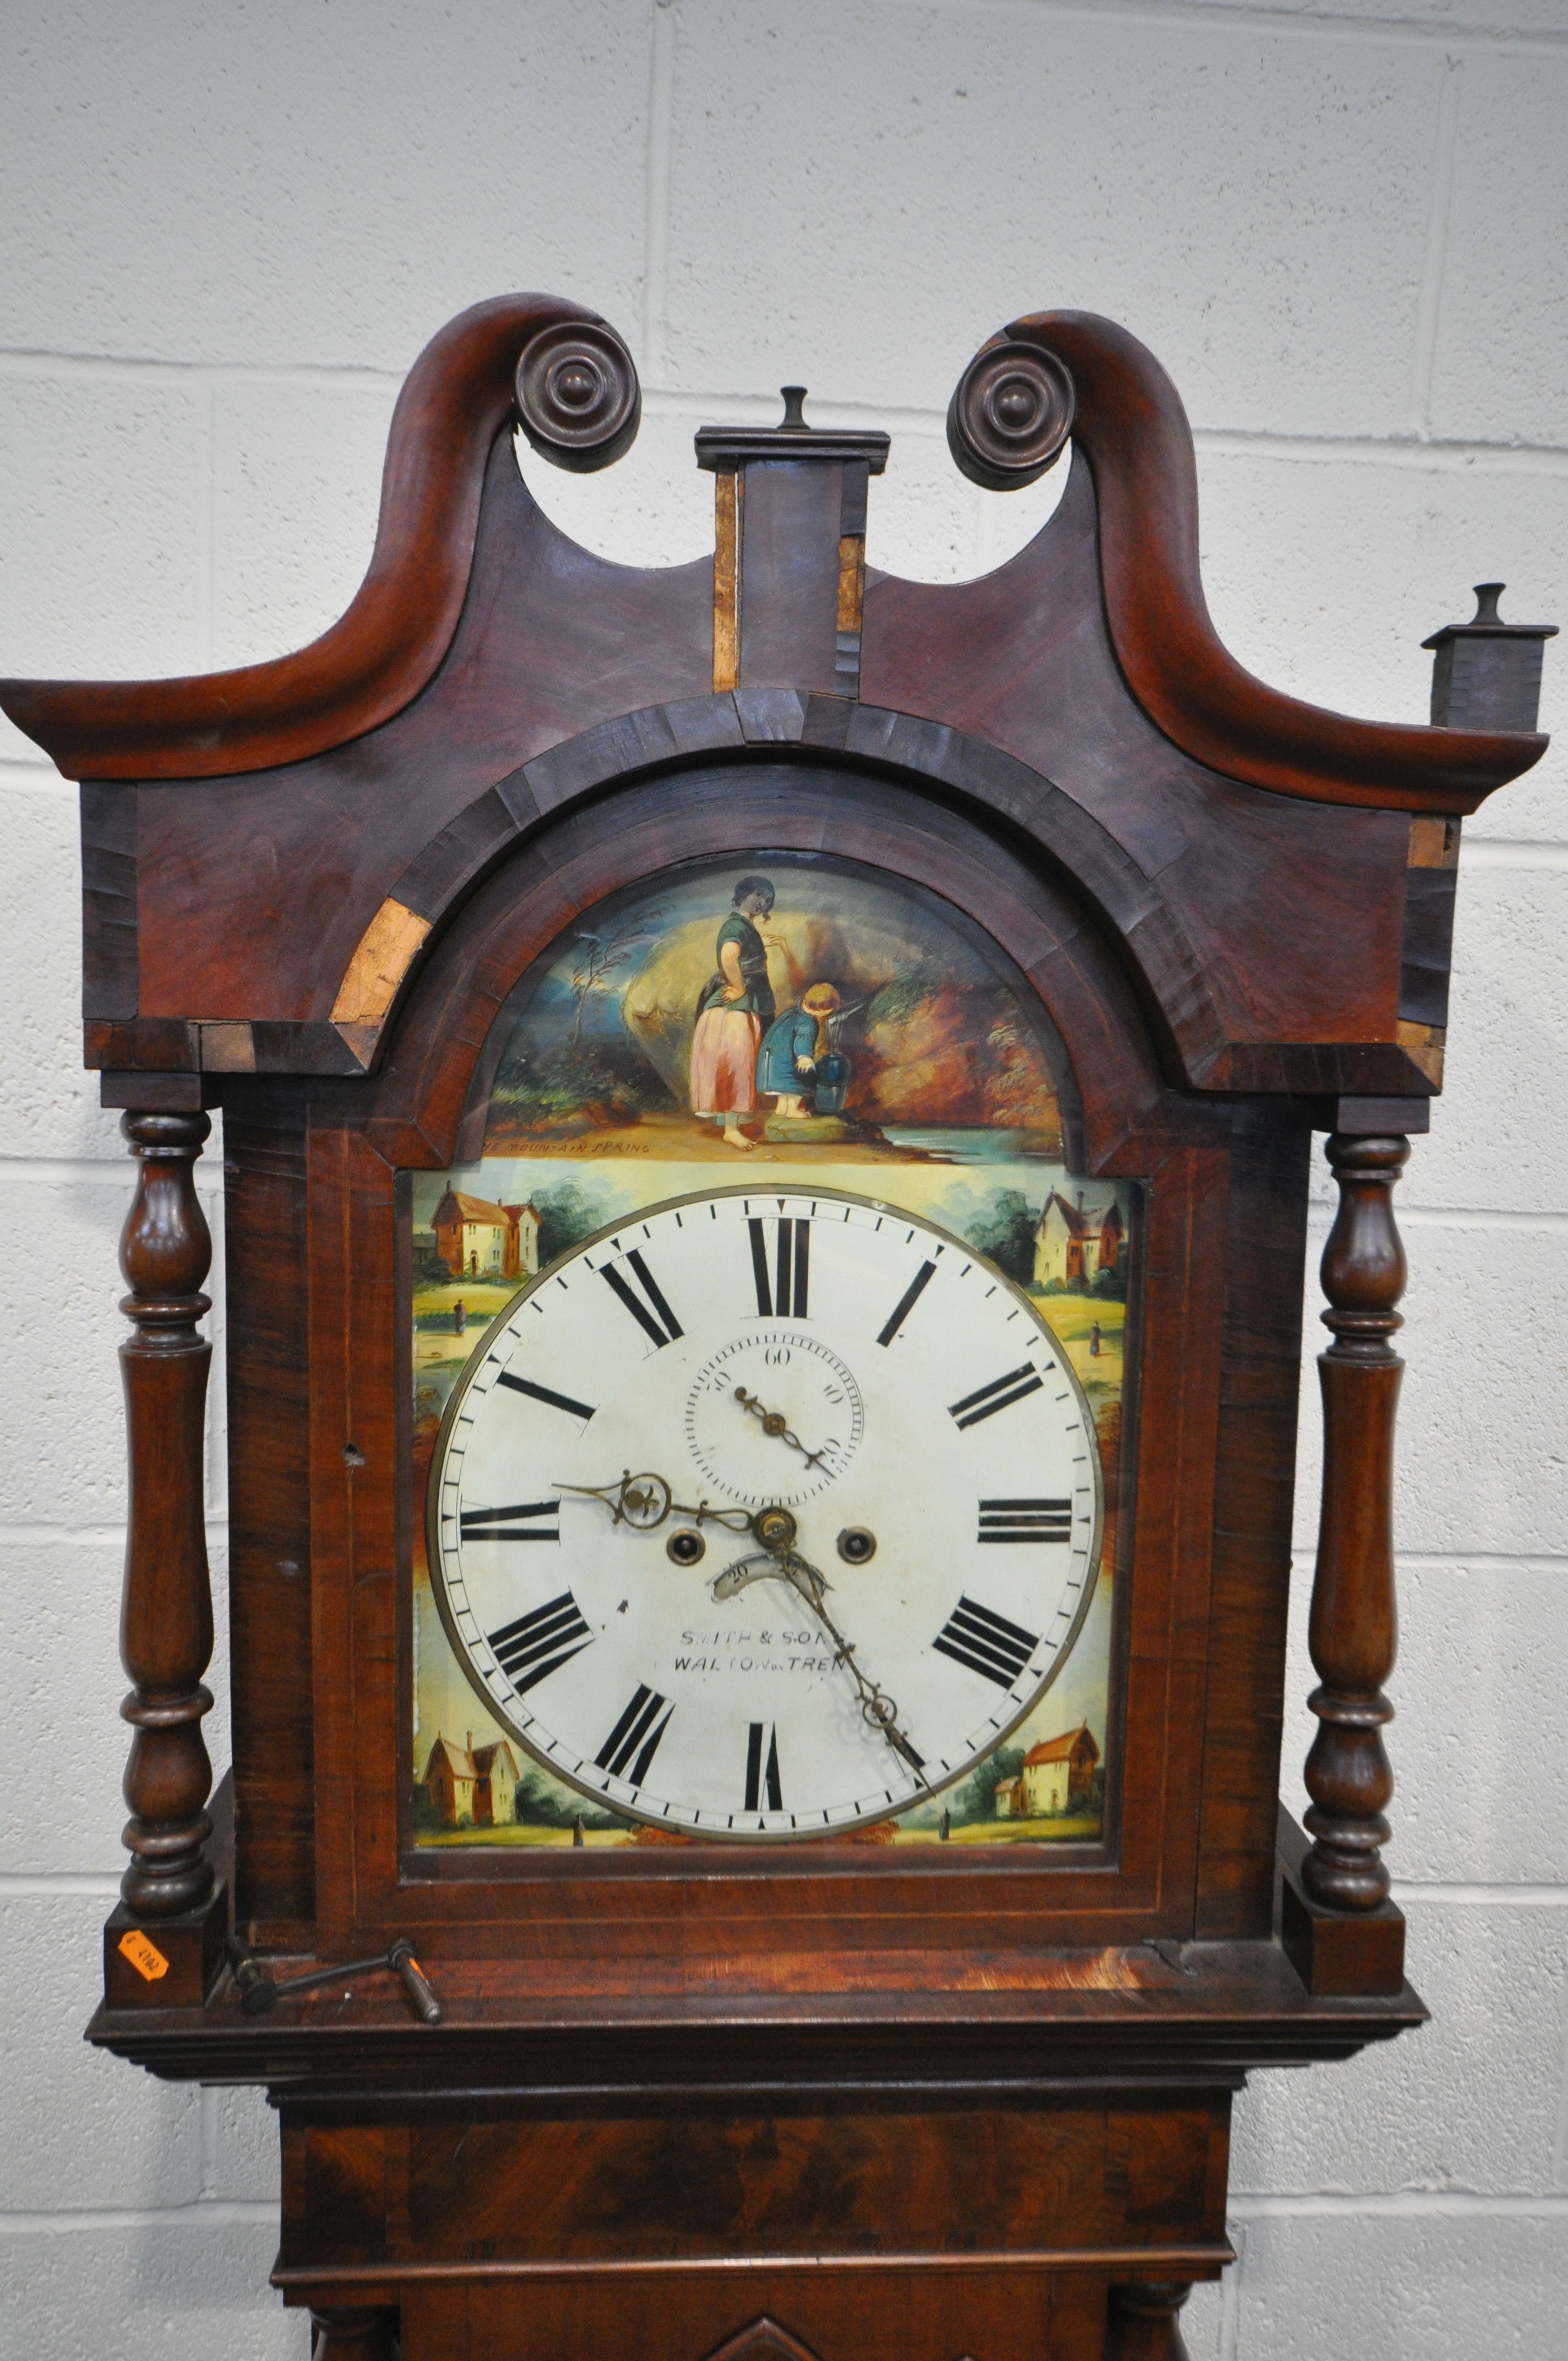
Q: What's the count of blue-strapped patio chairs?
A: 0